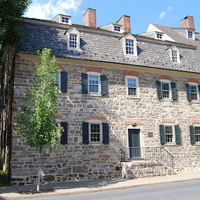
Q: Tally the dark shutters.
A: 13